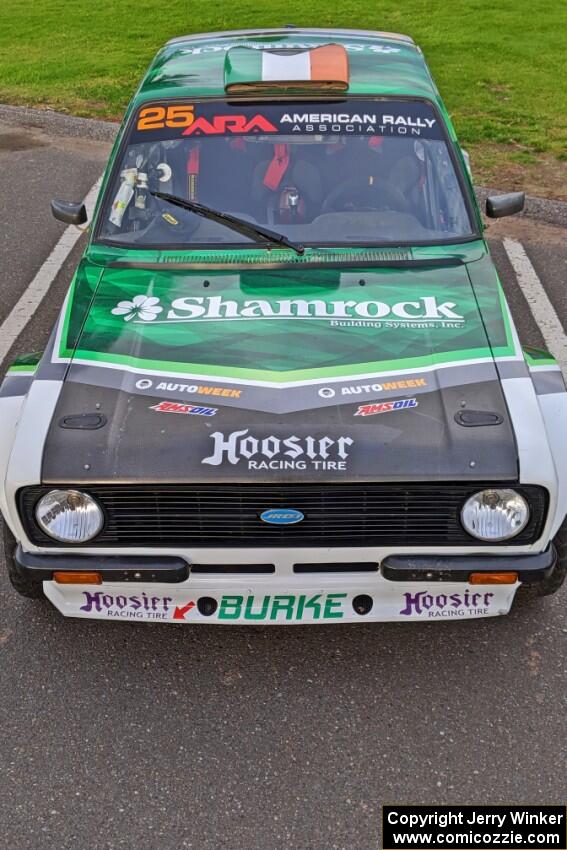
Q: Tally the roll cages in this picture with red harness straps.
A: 1